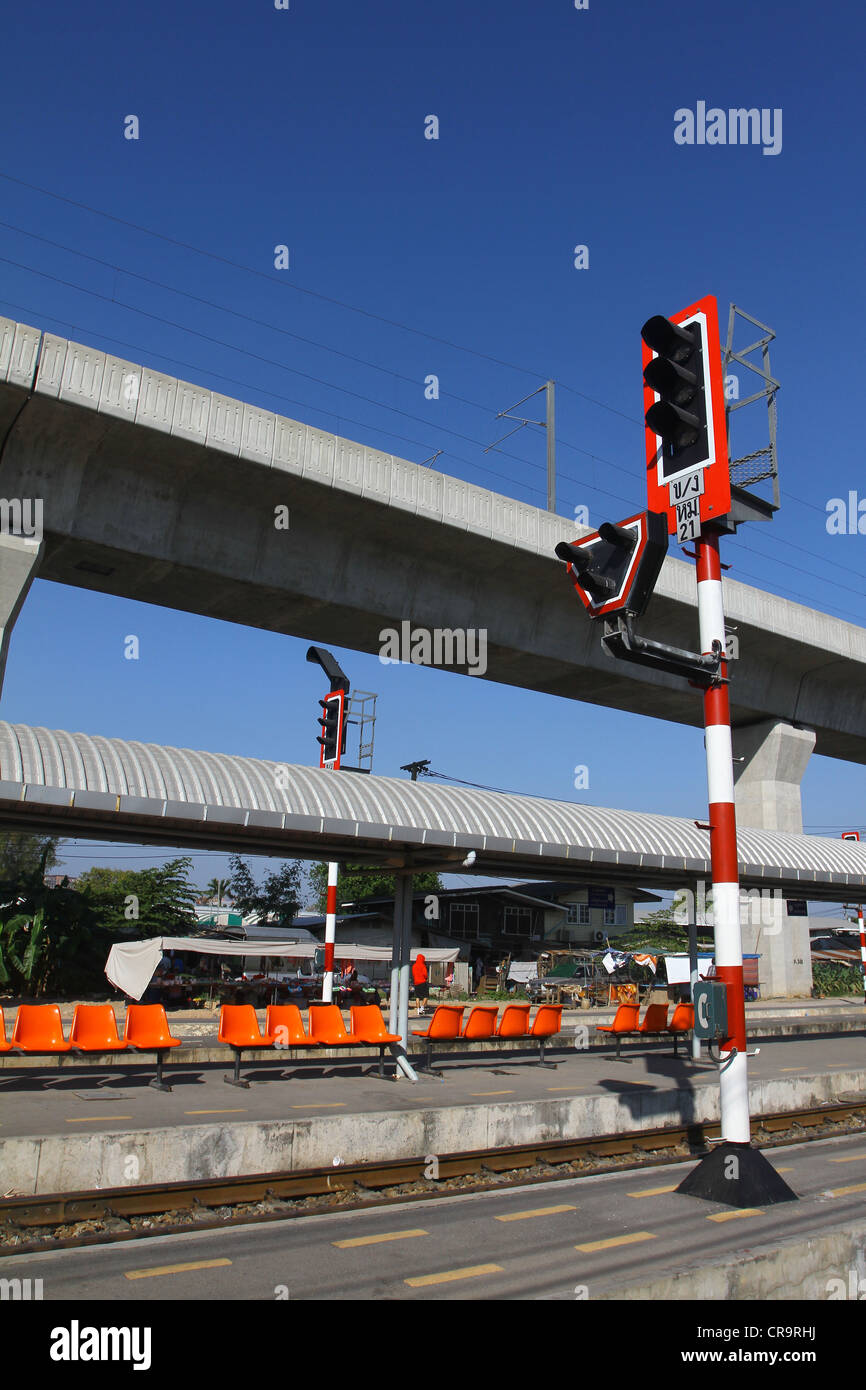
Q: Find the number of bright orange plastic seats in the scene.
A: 15